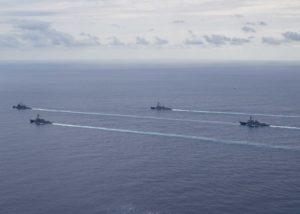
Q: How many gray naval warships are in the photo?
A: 4